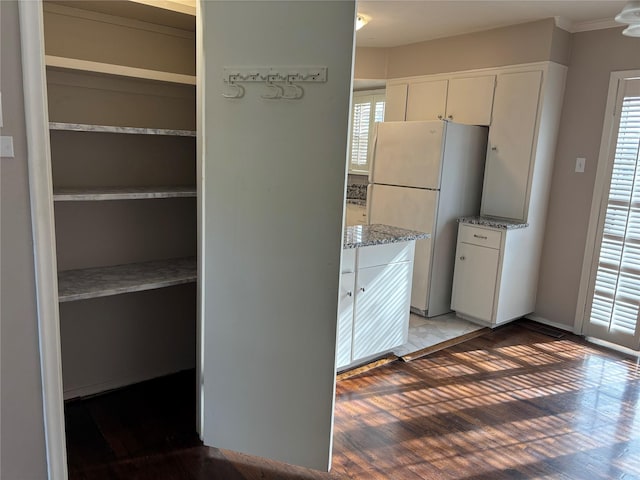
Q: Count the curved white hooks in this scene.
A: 3